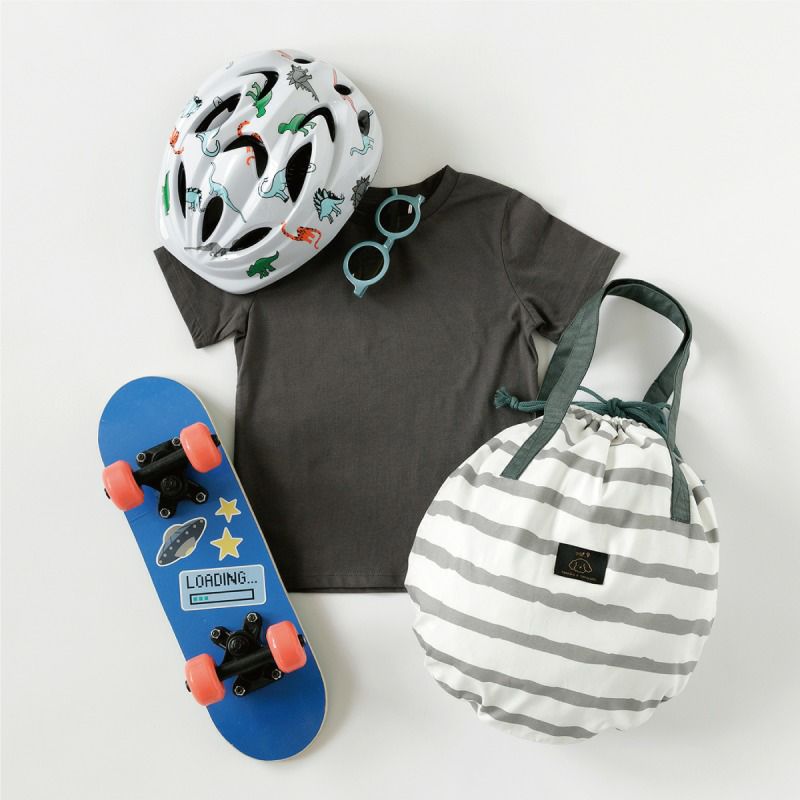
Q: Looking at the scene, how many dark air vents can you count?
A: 11